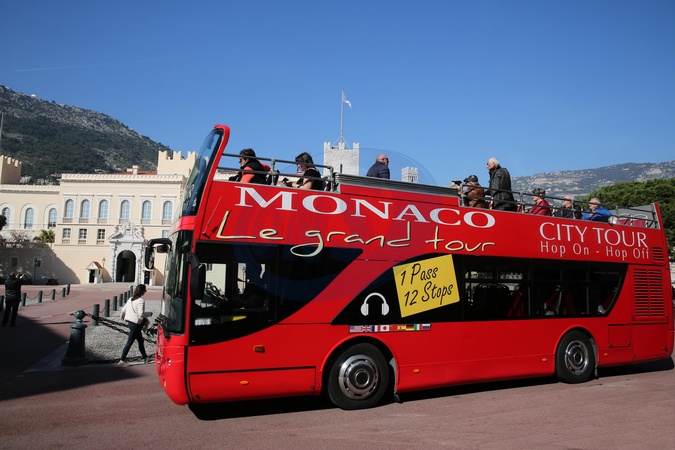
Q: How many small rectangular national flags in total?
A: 9